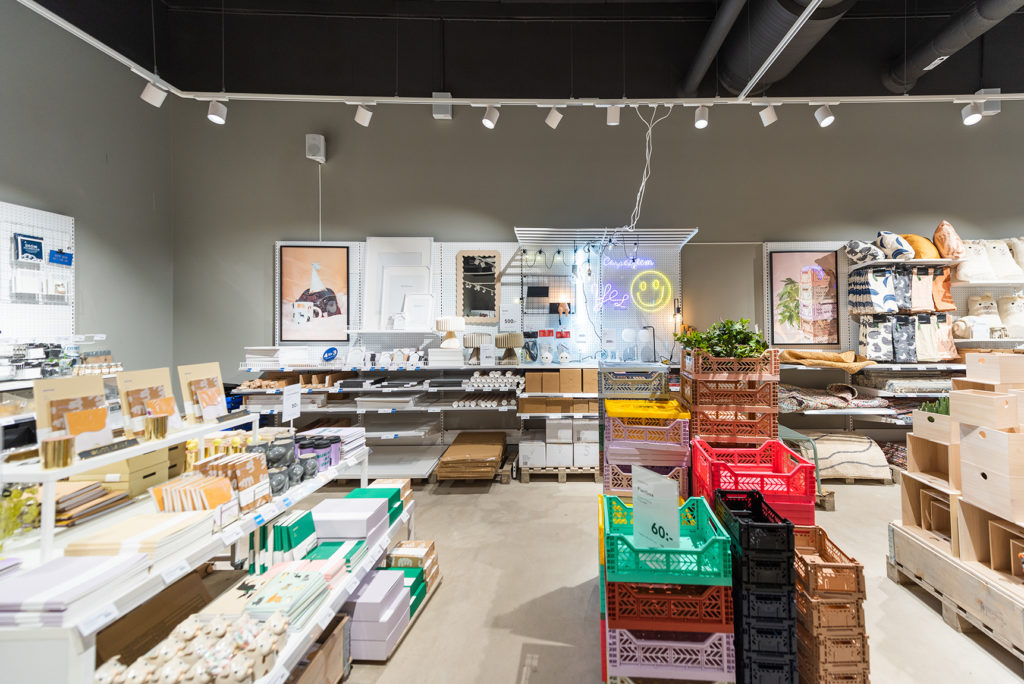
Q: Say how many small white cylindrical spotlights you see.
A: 10